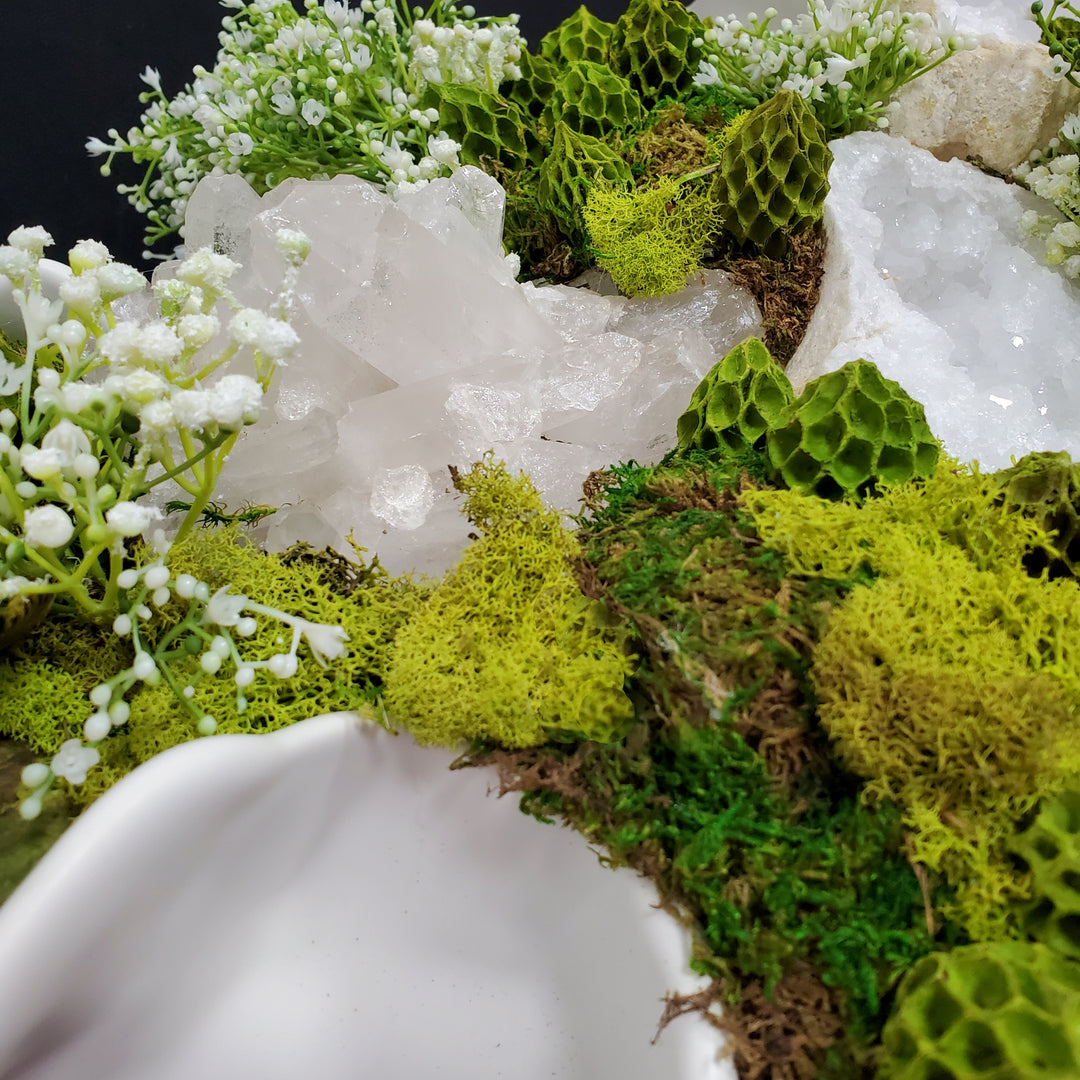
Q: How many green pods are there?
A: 12